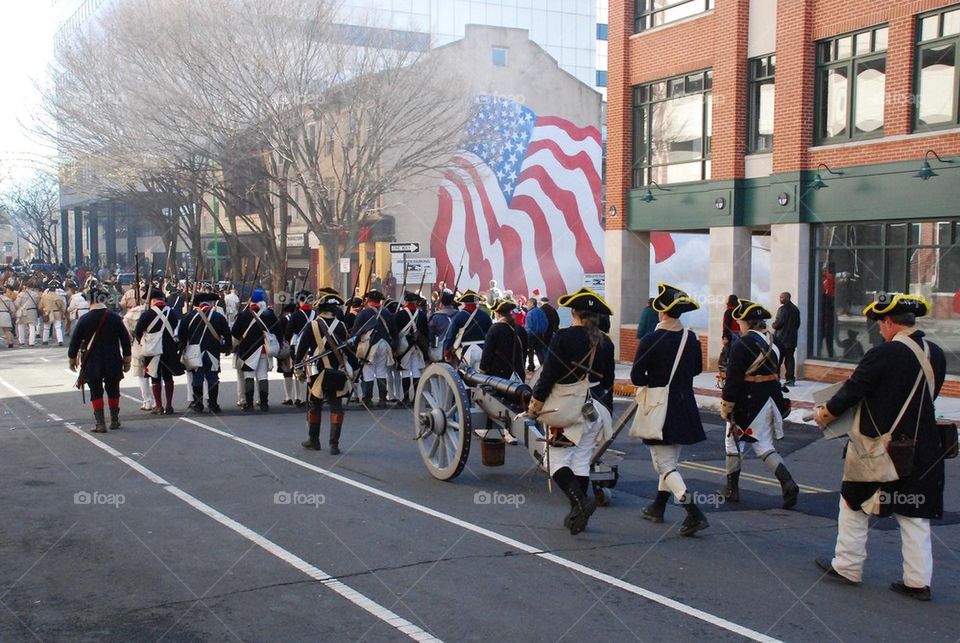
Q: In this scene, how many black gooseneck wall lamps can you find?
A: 3